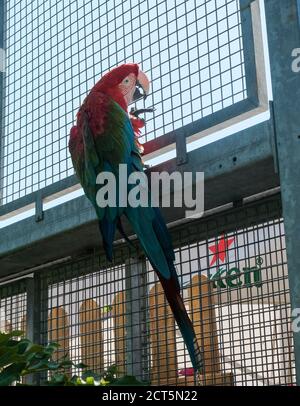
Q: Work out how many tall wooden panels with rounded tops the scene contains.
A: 5